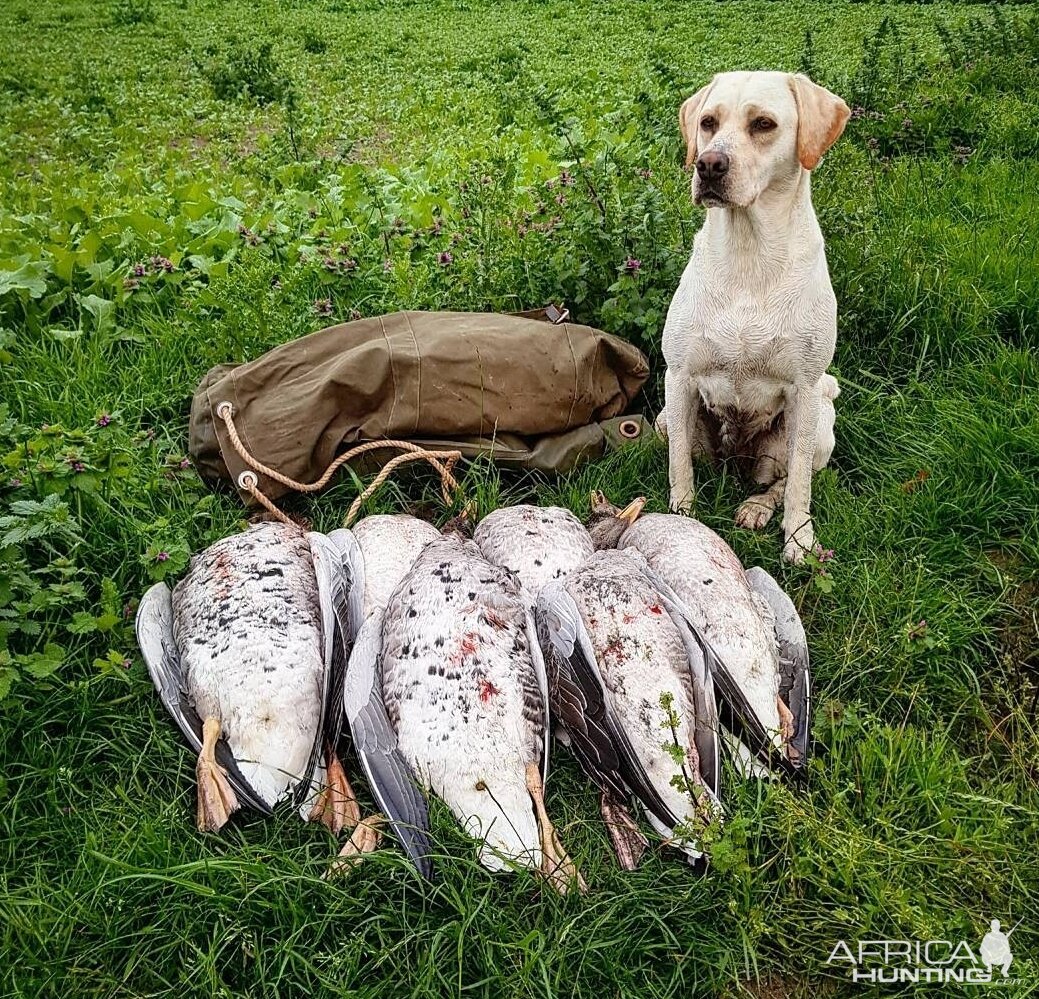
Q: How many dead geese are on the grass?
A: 6